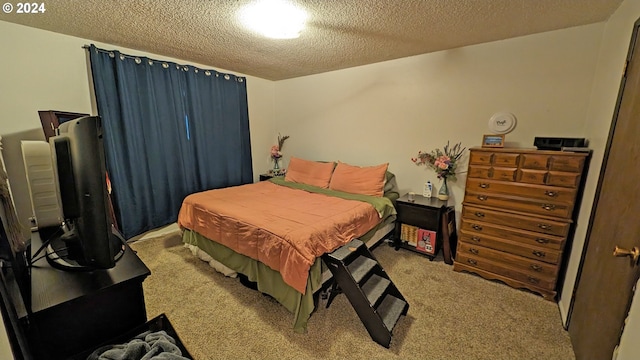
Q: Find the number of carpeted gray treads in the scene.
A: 4